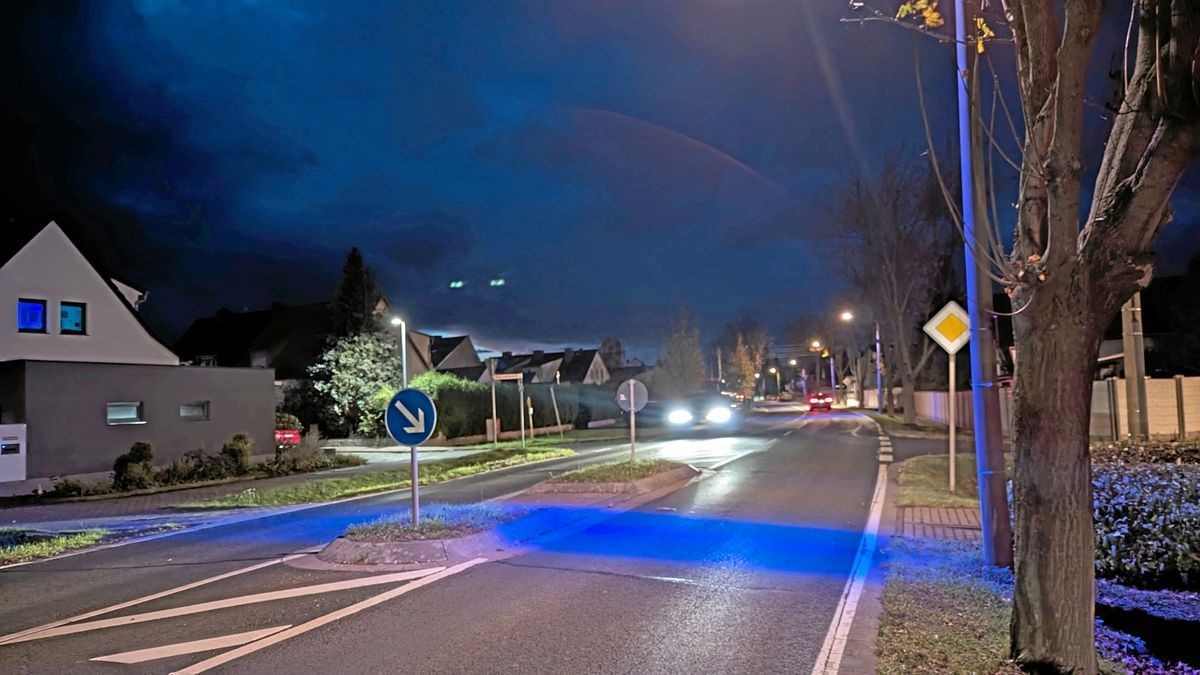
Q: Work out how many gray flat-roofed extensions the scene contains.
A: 1